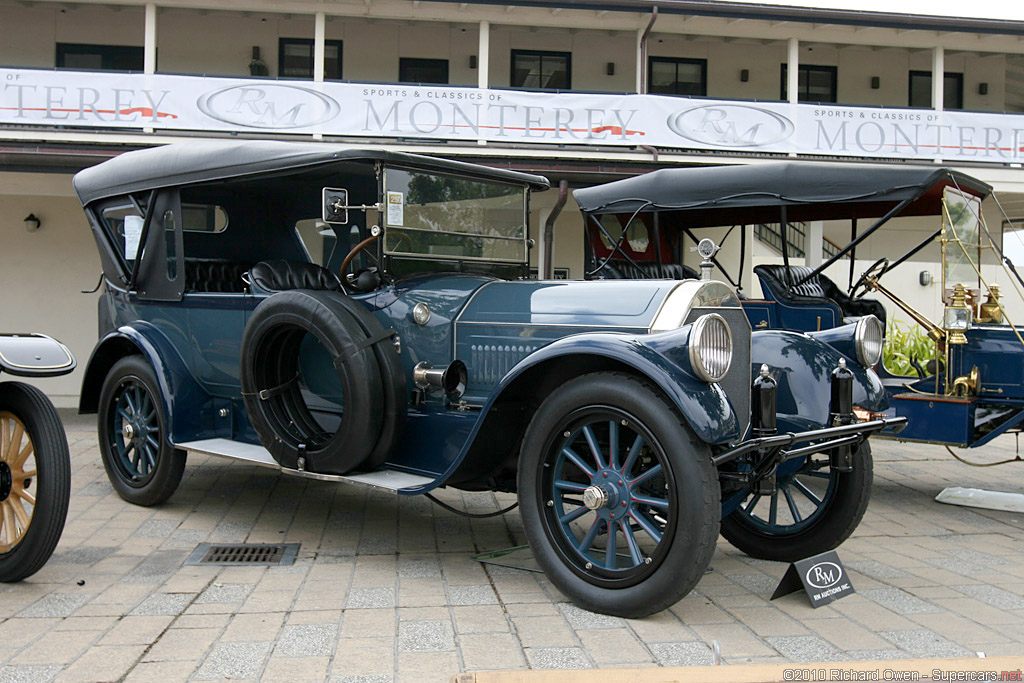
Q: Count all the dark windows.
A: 7